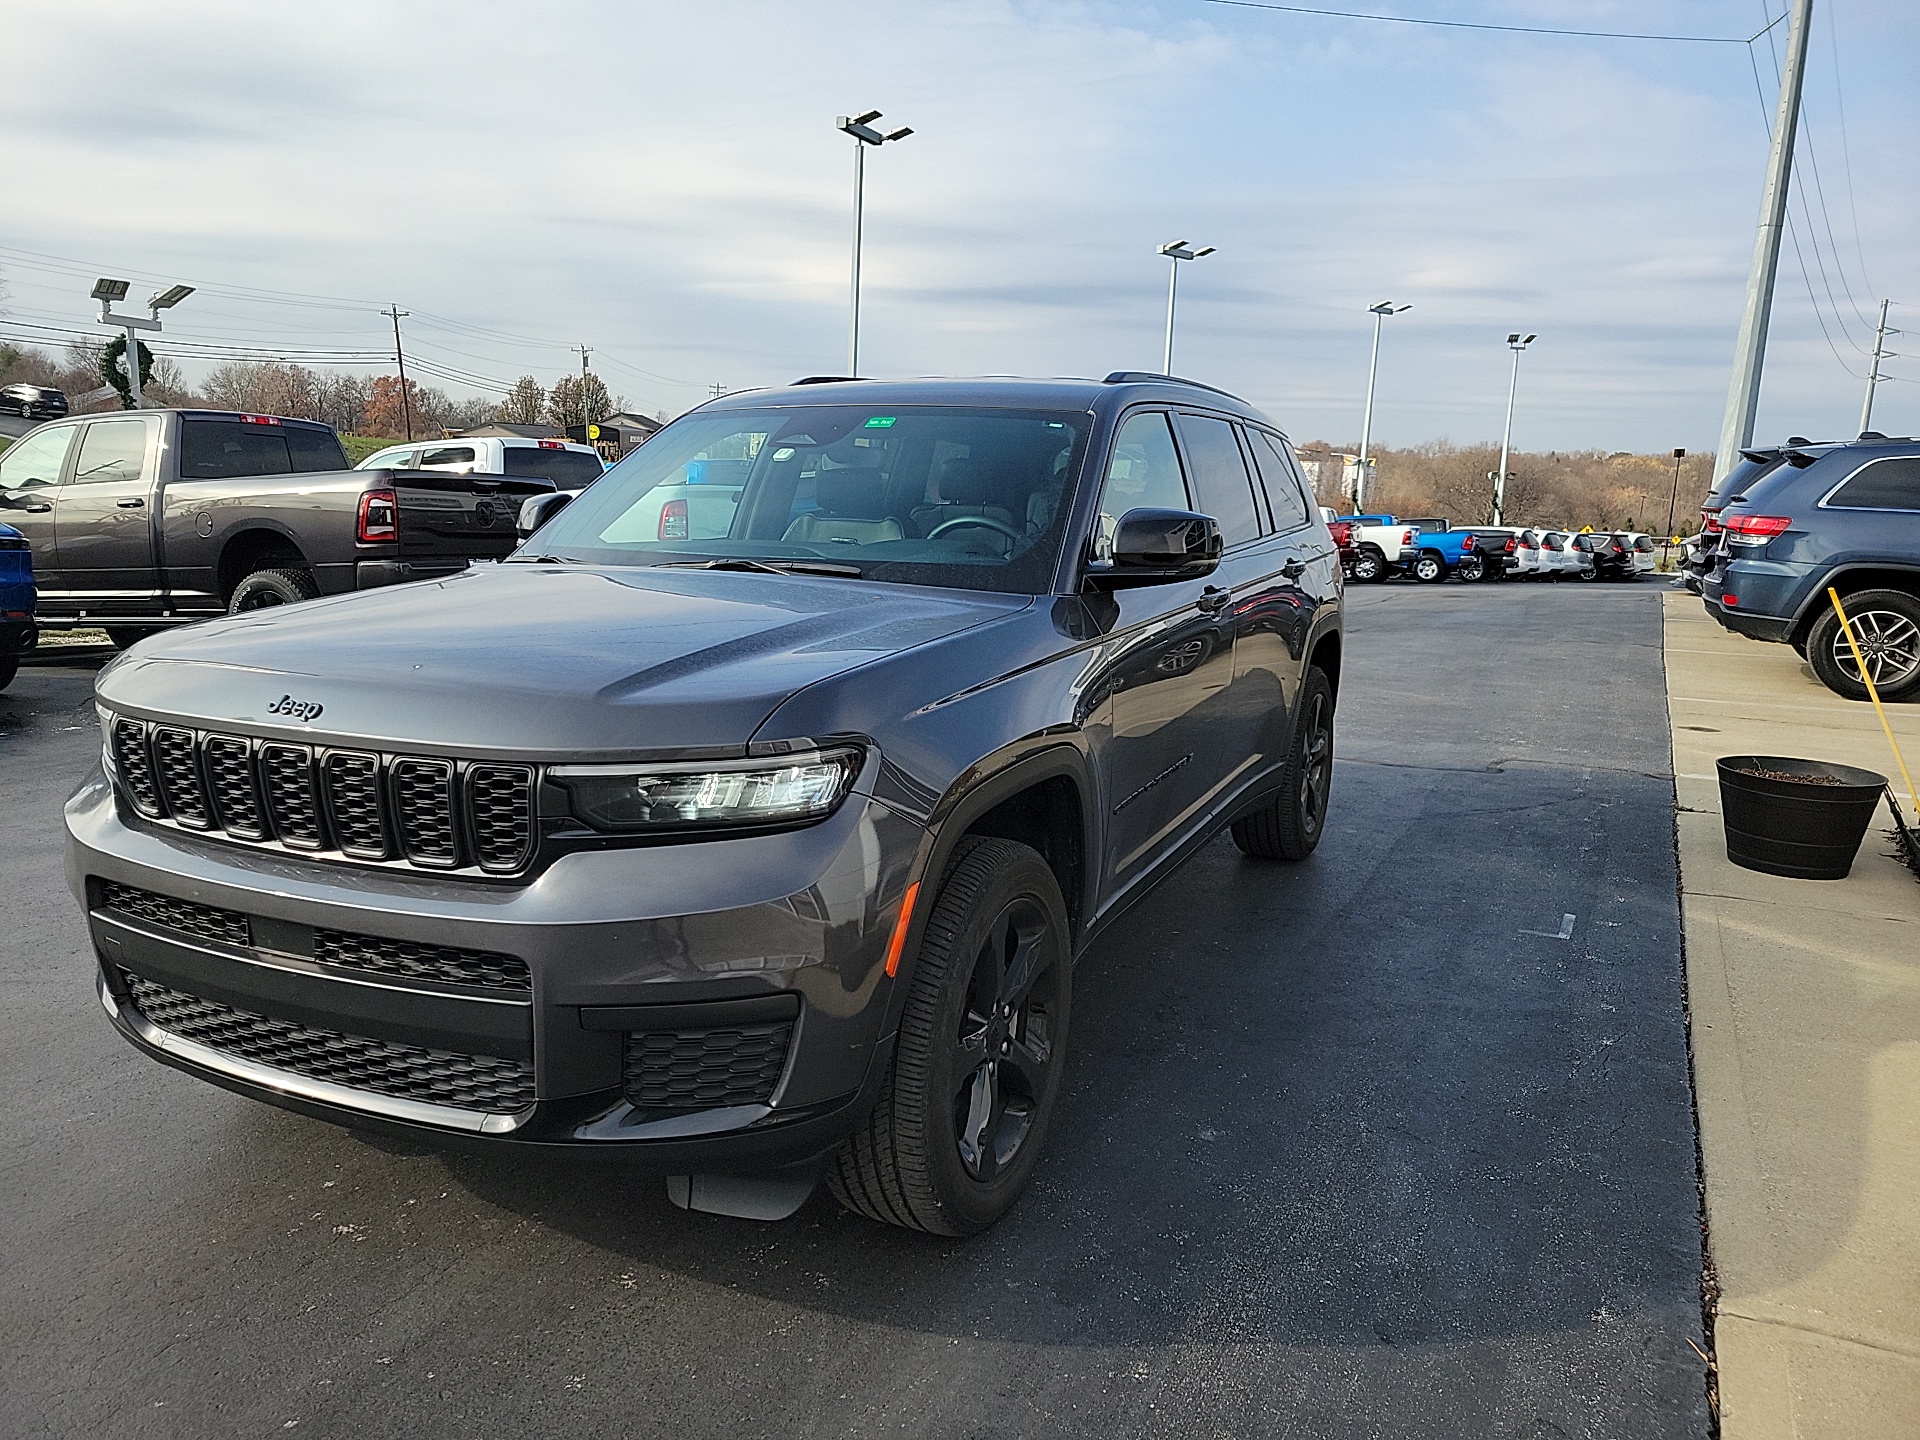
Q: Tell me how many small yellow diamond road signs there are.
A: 2